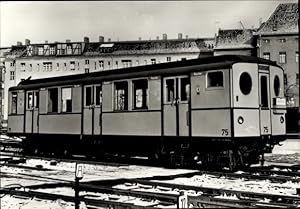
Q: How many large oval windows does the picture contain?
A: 2